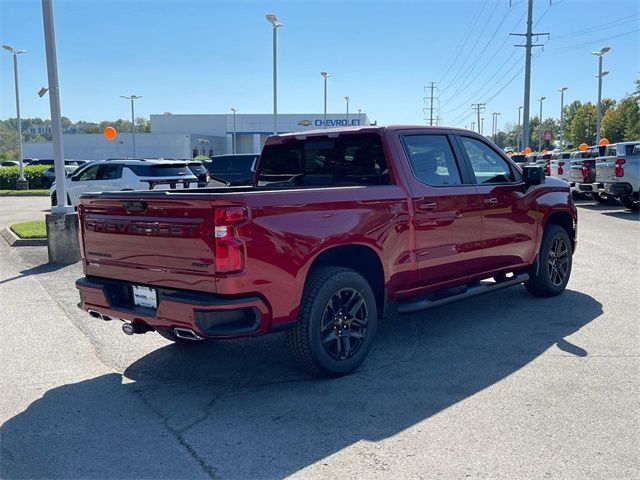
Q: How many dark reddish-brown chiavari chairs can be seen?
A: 0